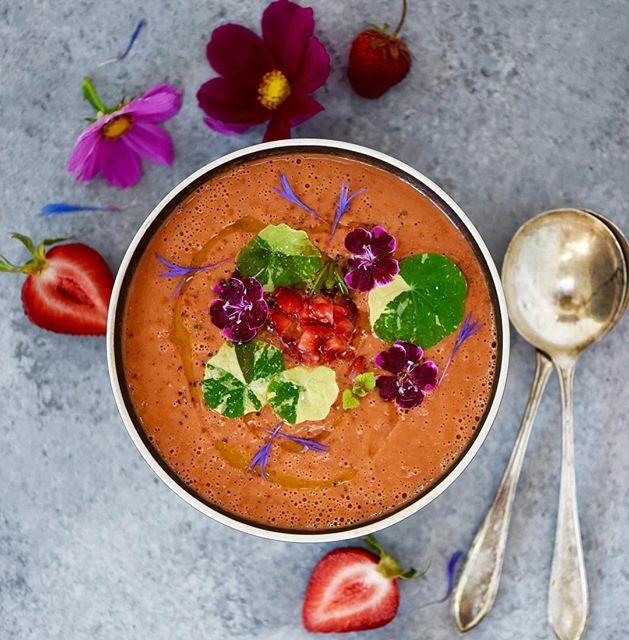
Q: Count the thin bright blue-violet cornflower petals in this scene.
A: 9